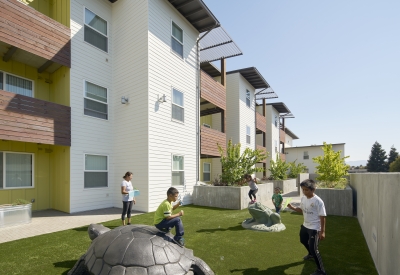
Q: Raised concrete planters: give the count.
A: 3